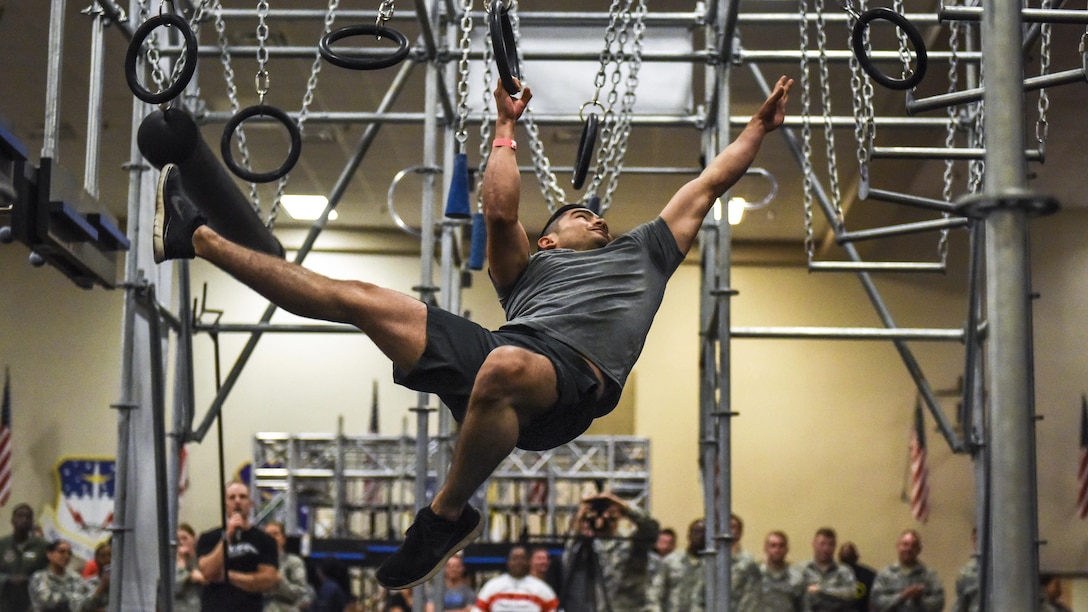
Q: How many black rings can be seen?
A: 6